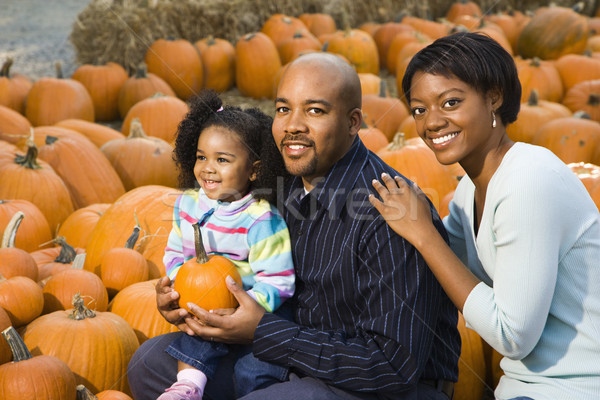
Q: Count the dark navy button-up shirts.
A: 1